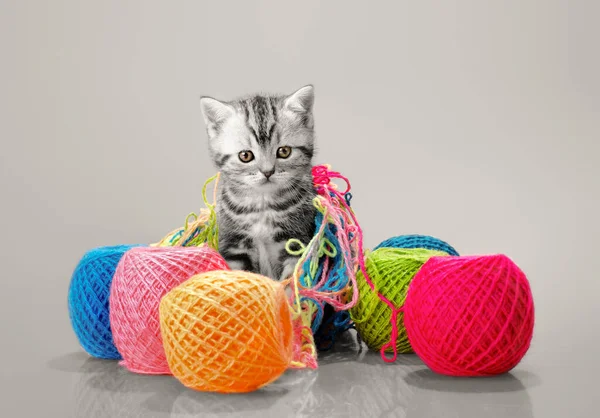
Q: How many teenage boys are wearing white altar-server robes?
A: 0